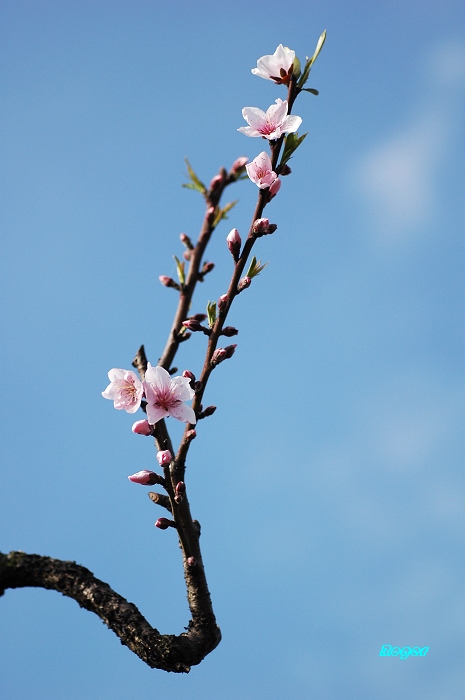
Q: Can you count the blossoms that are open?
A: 5